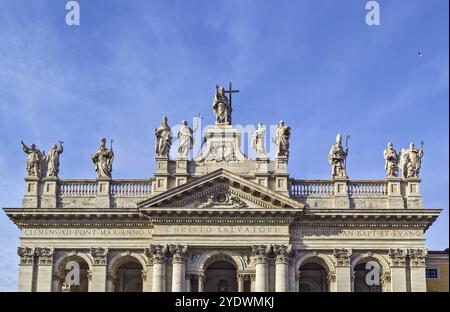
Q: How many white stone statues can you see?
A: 11